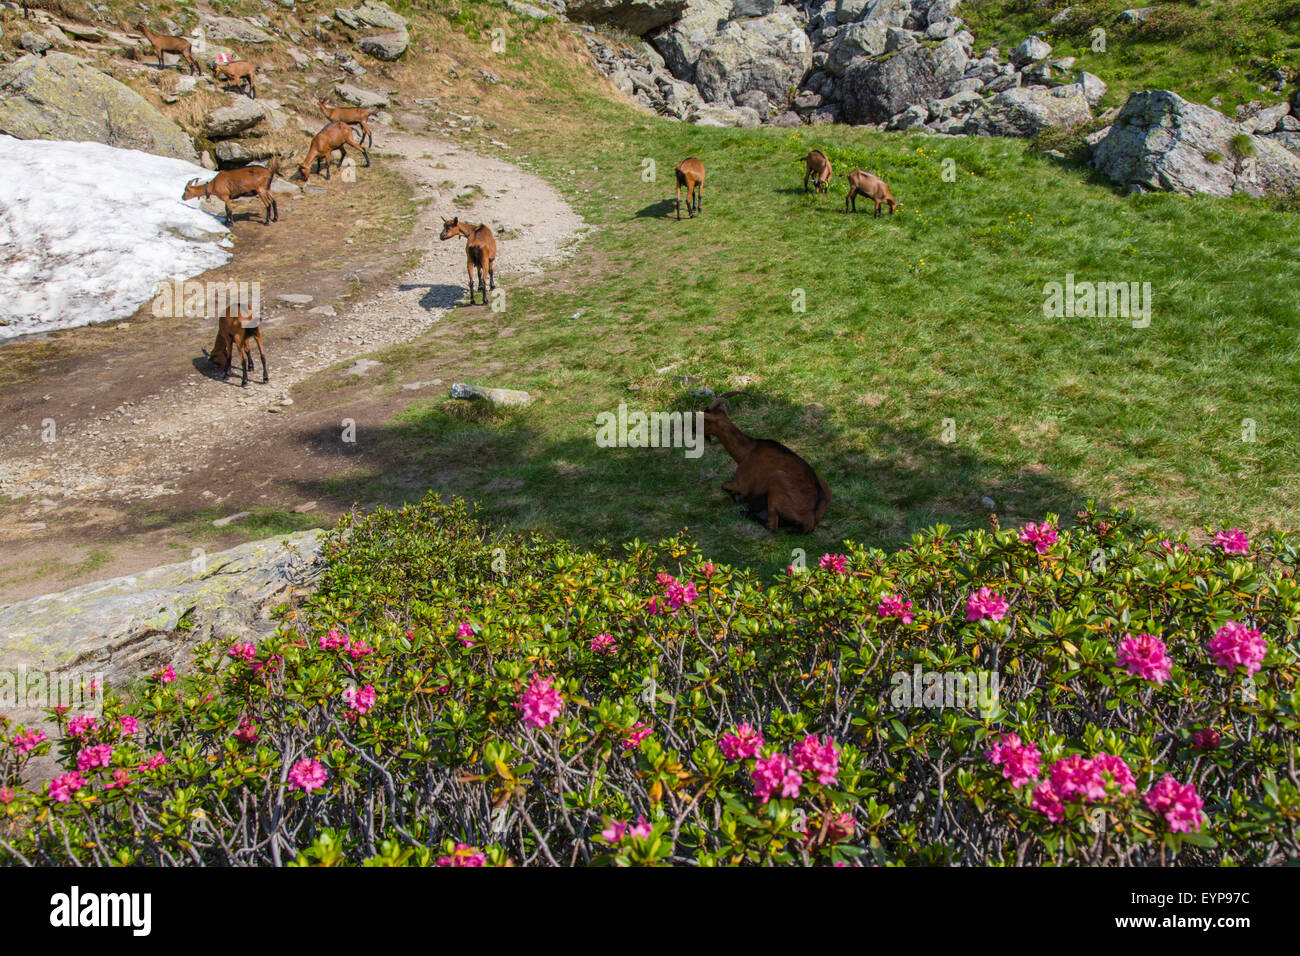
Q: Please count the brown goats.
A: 11